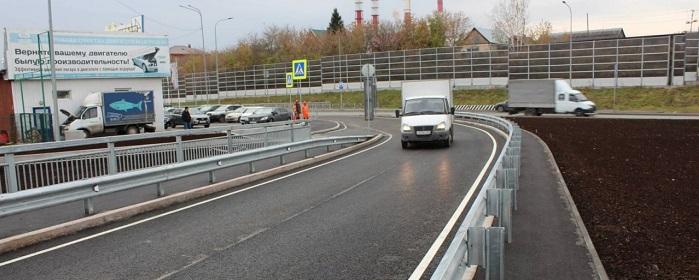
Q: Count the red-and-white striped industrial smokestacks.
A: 4